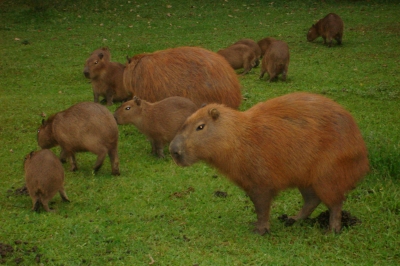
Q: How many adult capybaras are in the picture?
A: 2